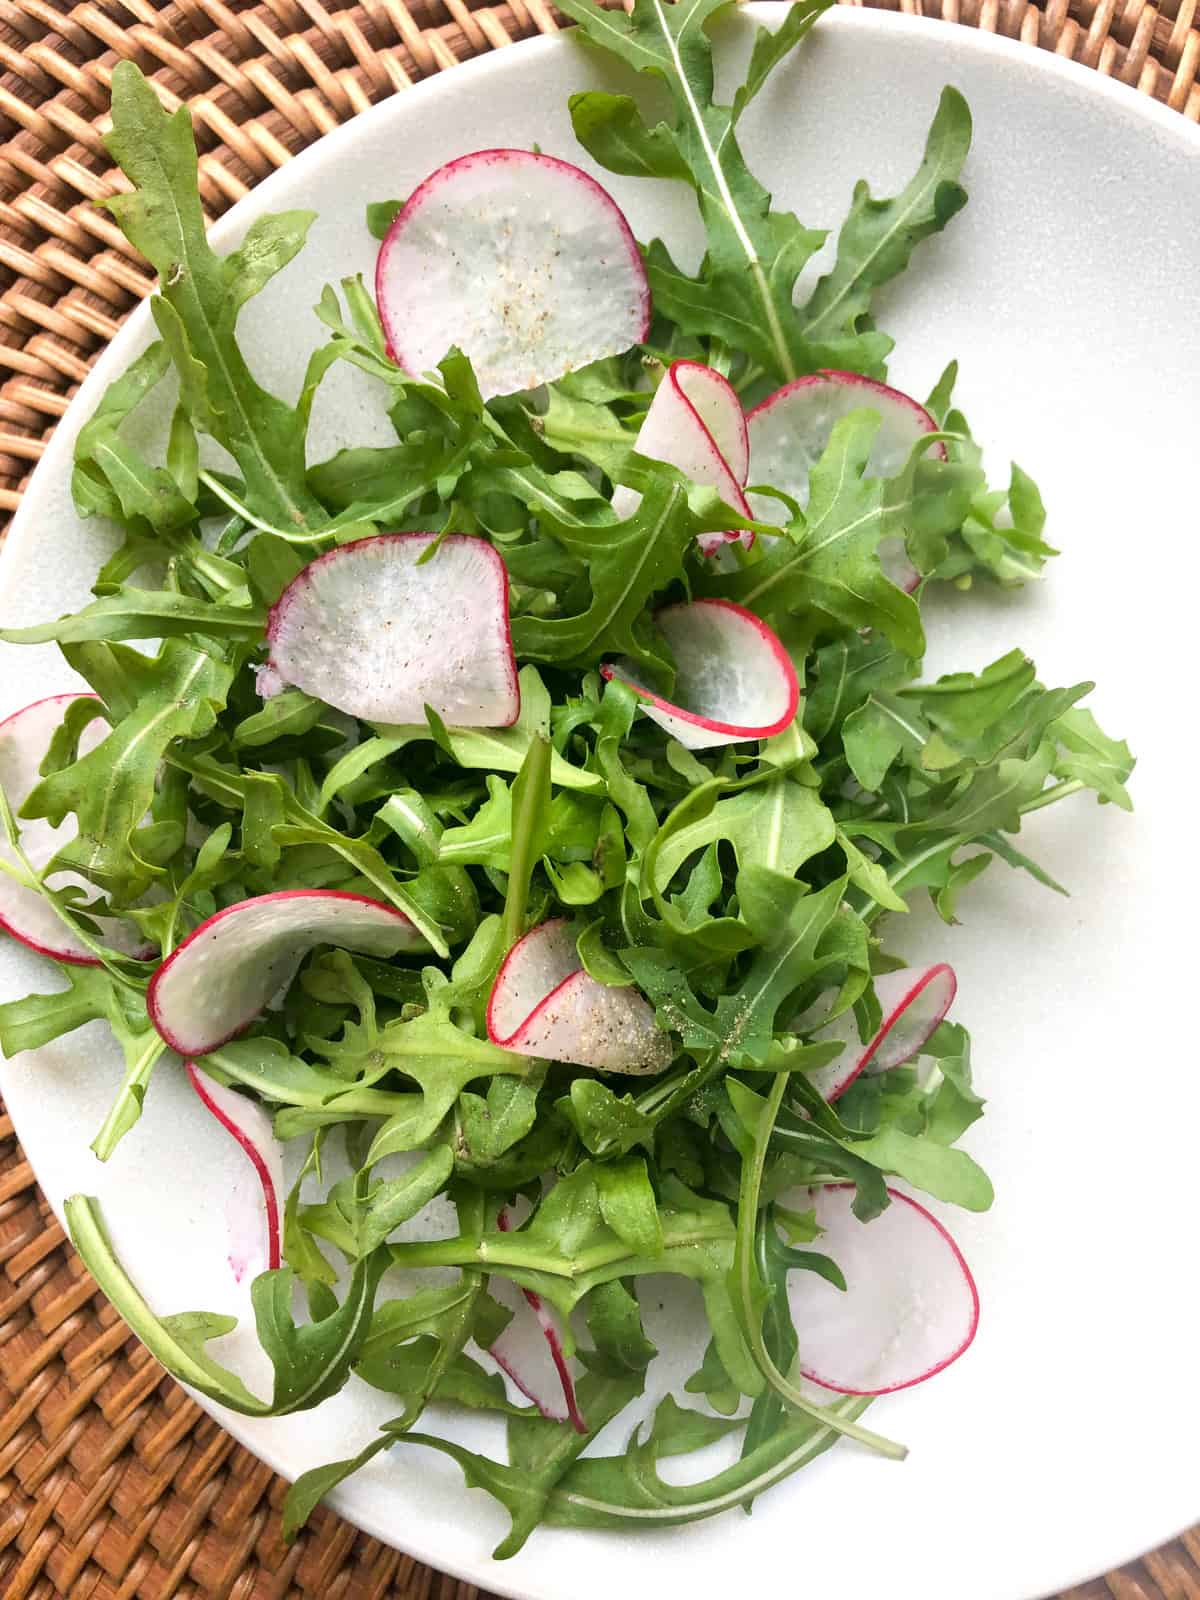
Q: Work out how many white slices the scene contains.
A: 12